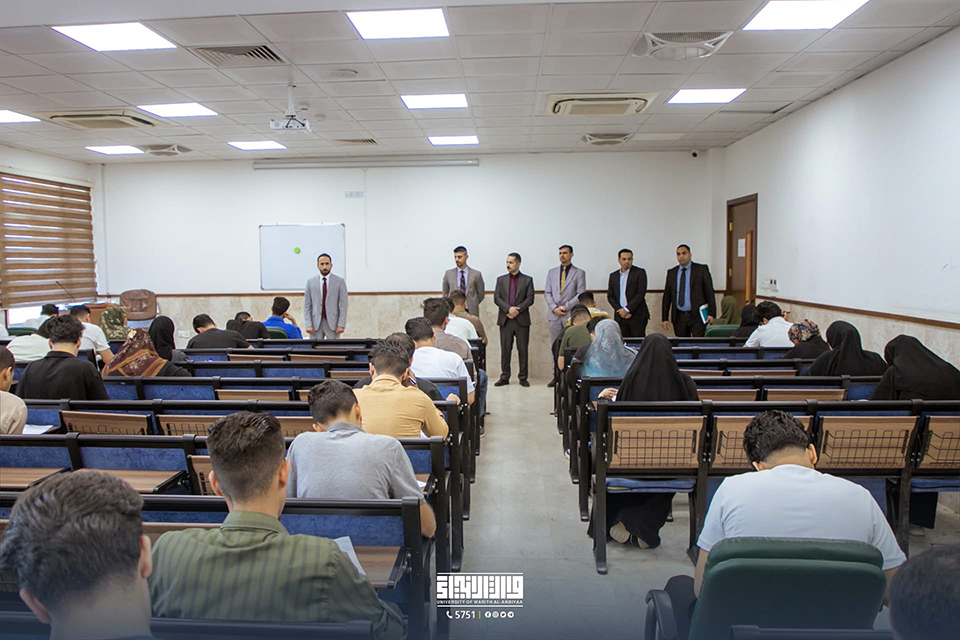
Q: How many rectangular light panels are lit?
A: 10